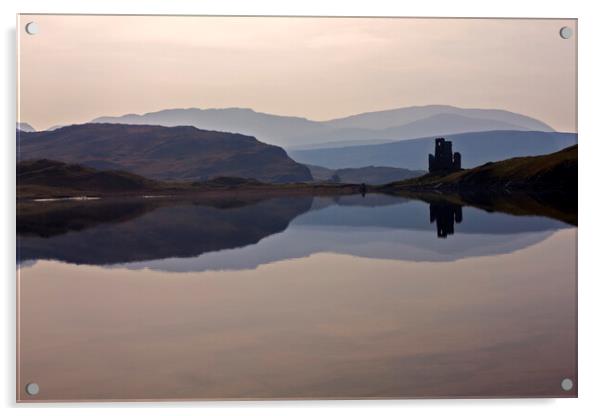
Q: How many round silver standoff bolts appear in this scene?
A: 4